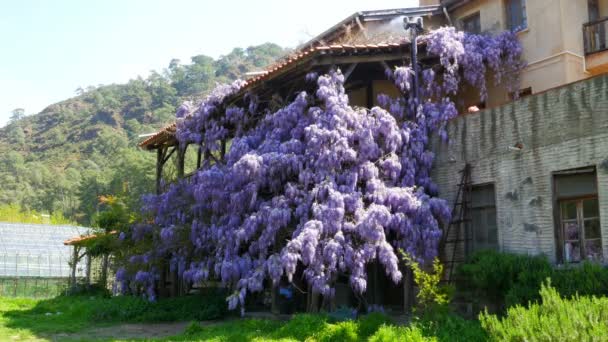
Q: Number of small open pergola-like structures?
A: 1